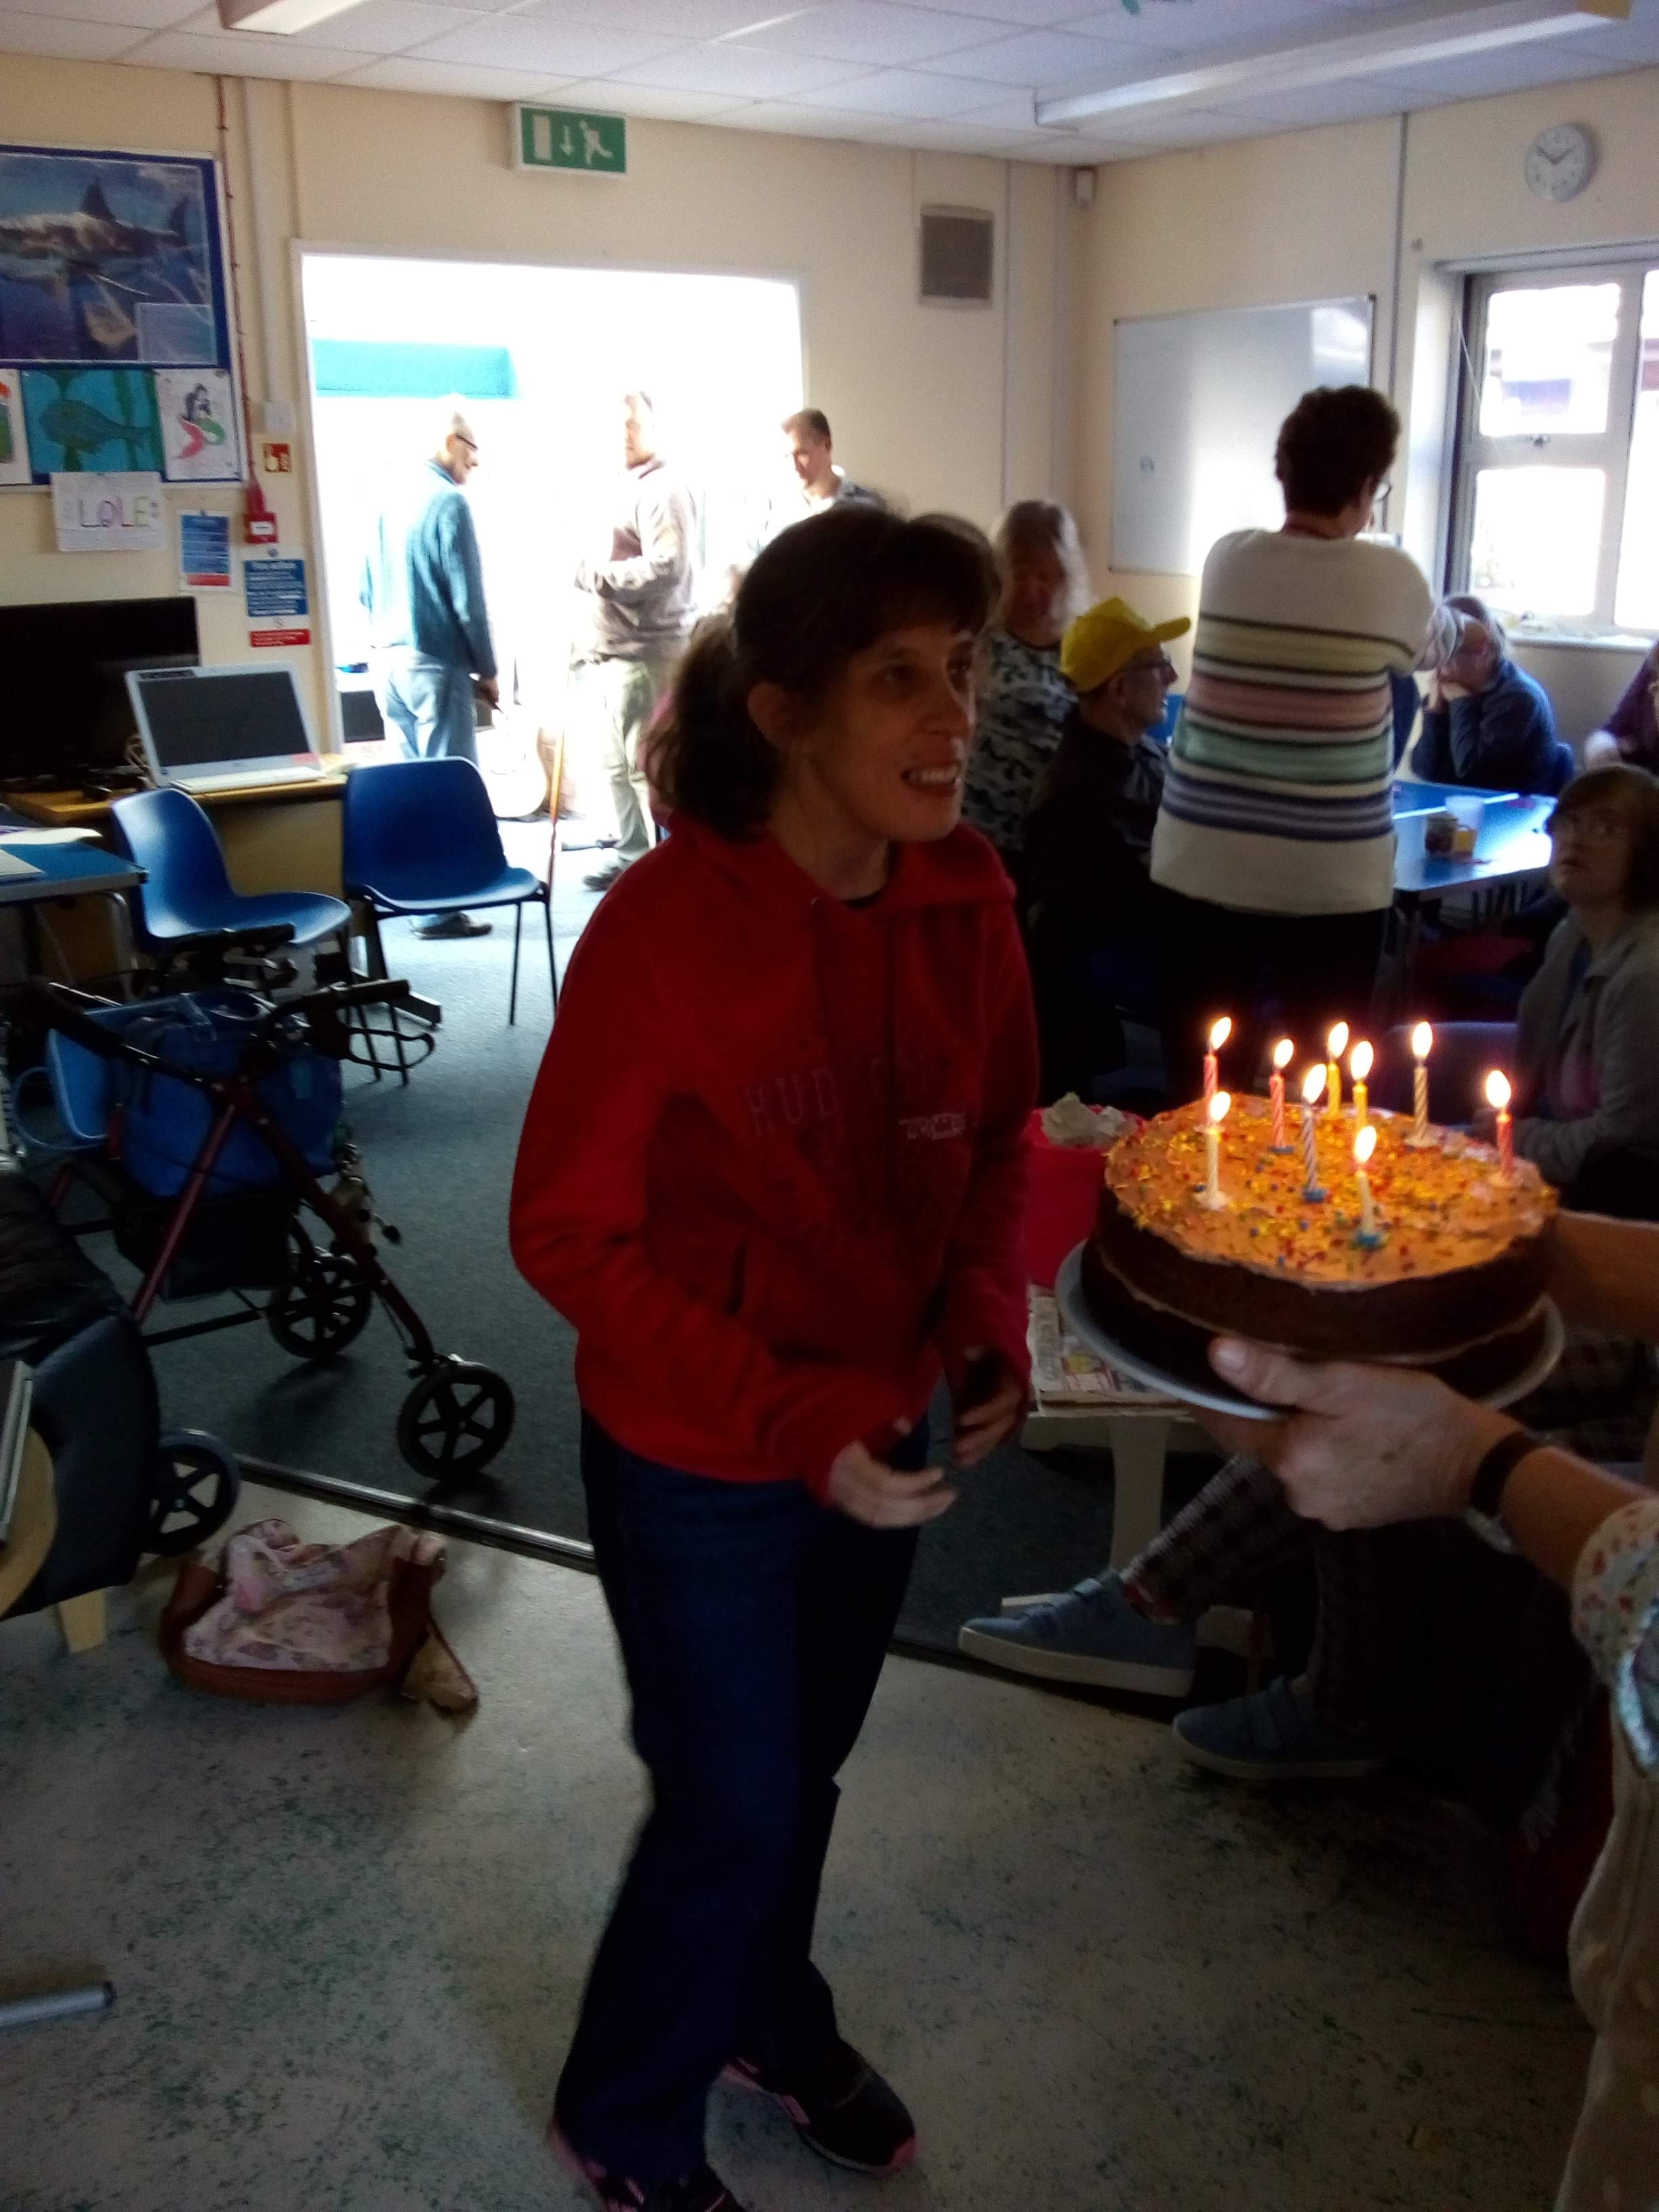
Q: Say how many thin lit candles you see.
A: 9